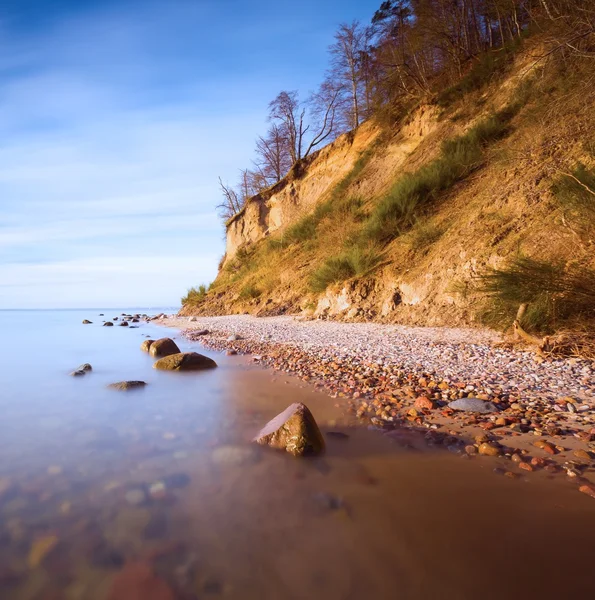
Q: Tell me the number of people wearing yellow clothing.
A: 0